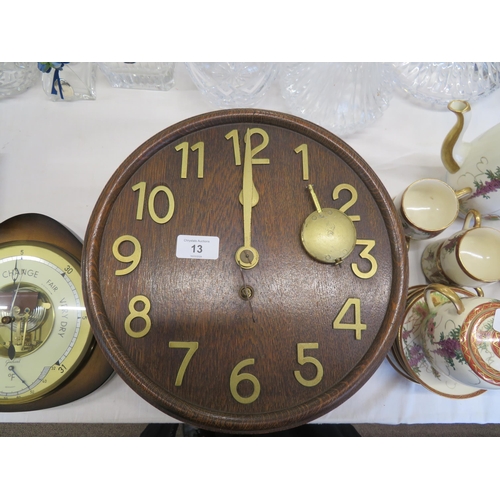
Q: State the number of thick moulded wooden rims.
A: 1